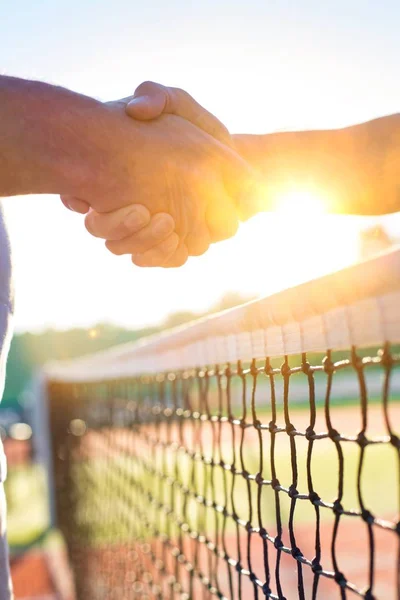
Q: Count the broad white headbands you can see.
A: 1